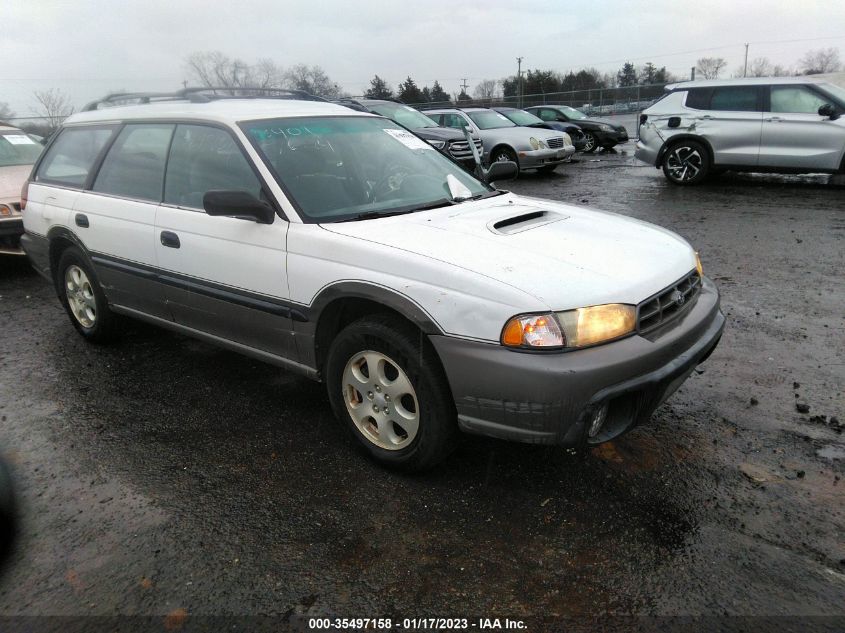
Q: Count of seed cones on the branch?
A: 0